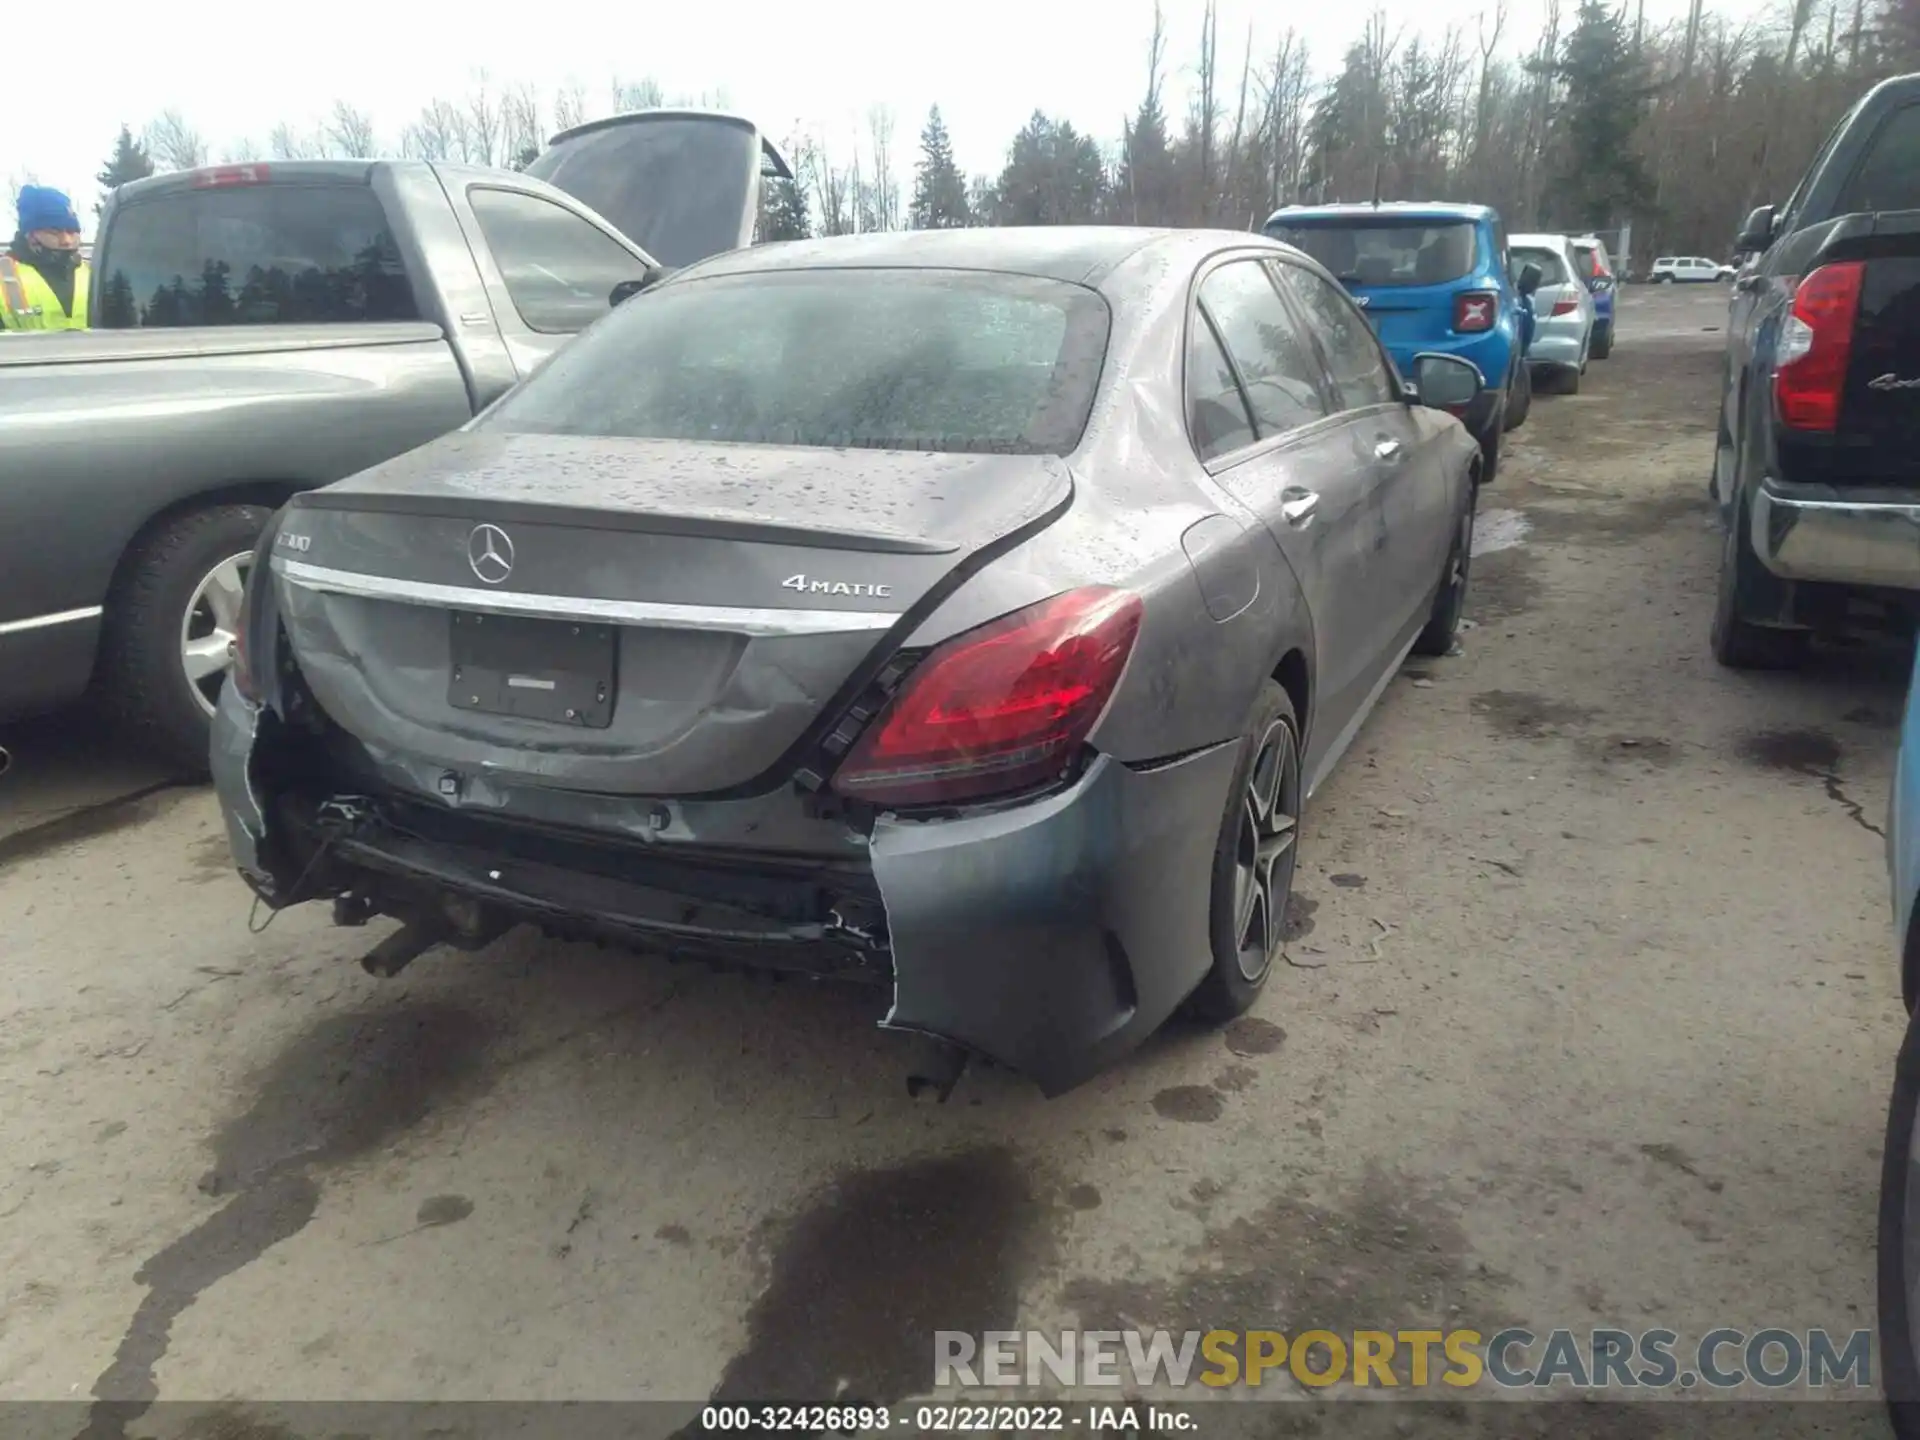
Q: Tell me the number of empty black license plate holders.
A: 1